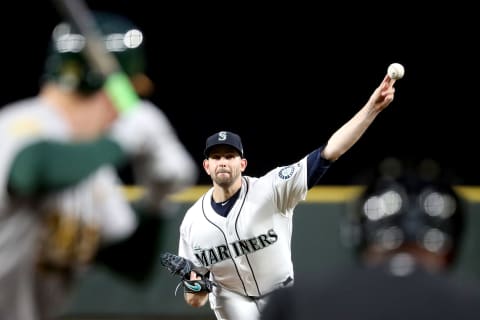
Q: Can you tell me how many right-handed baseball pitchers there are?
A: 0